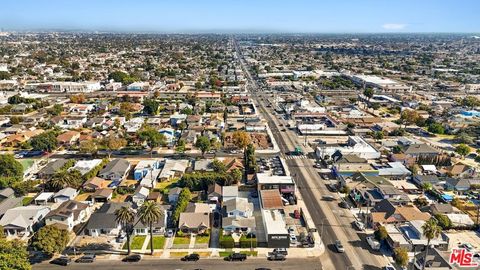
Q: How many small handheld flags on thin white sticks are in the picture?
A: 0